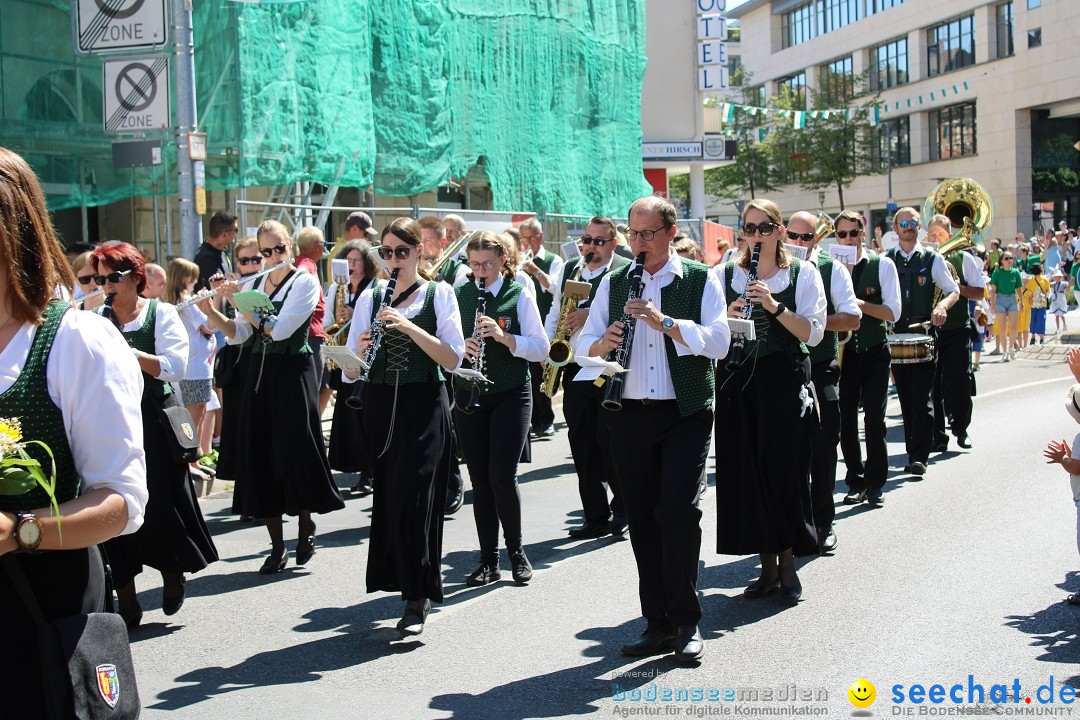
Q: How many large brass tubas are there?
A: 1